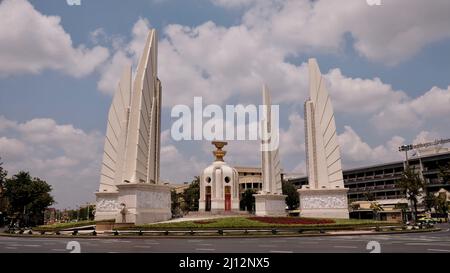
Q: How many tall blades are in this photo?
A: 4